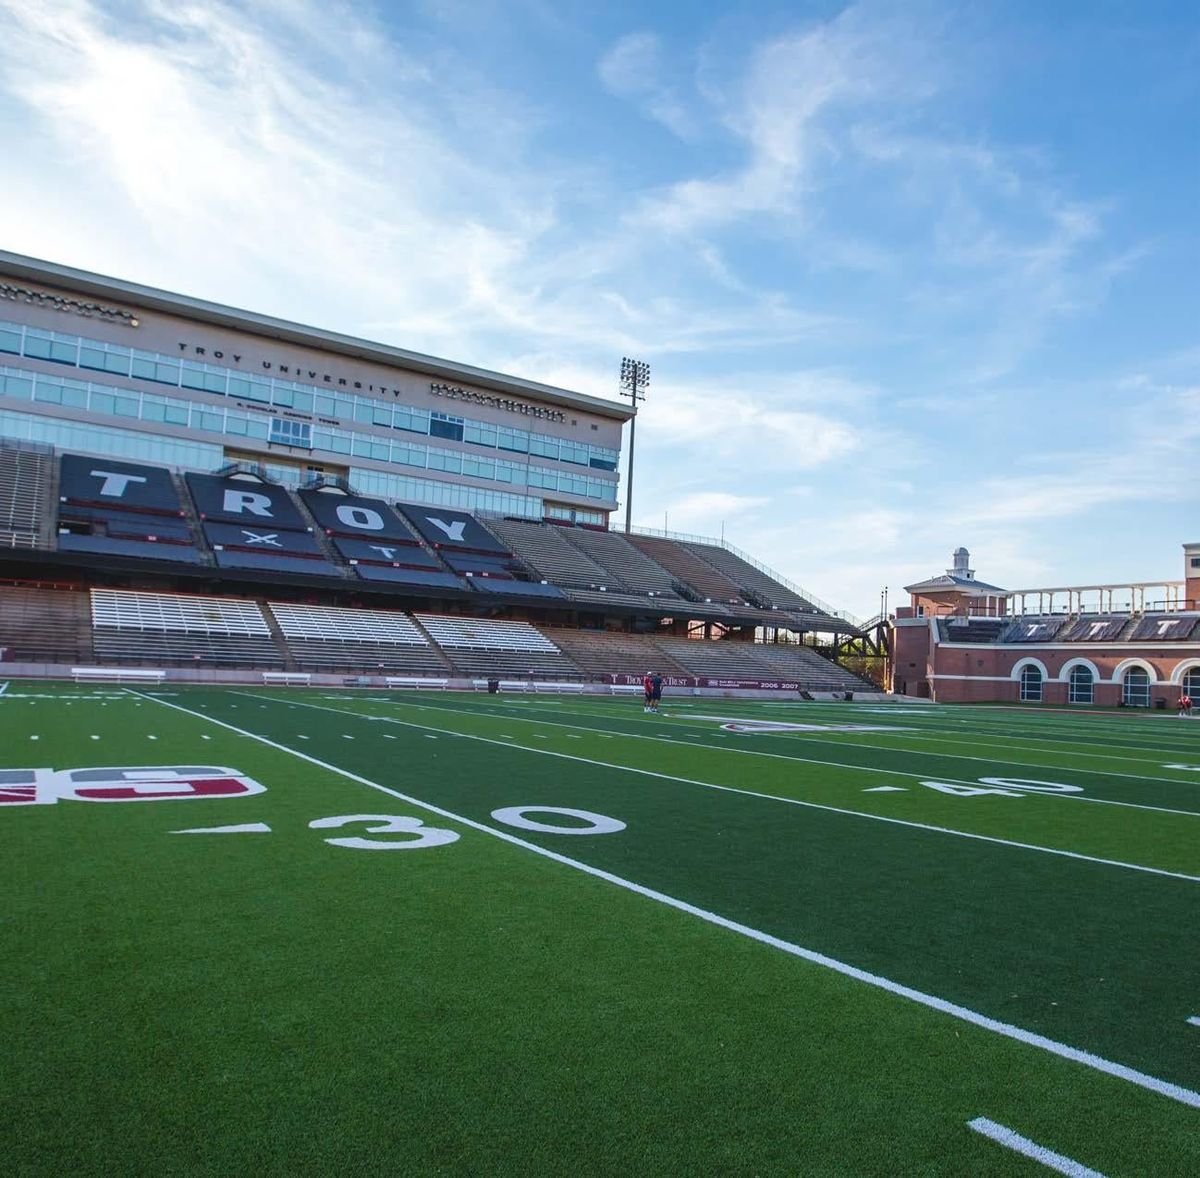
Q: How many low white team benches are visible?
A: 6